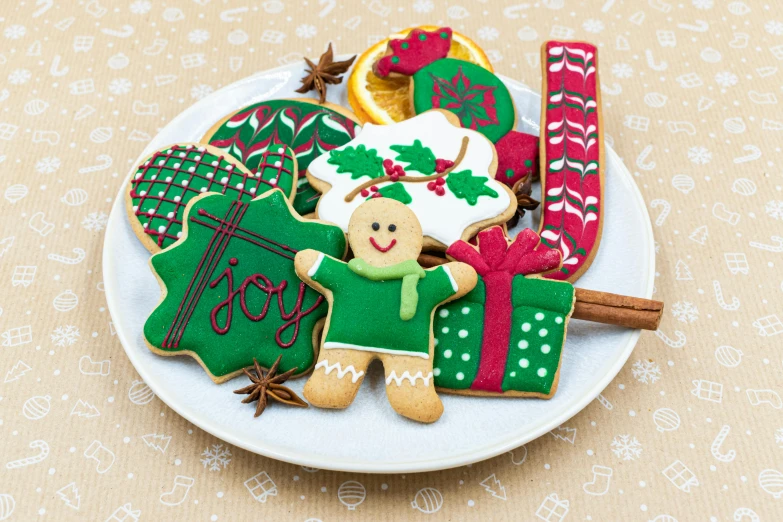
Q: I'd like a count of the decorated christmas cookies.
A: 8